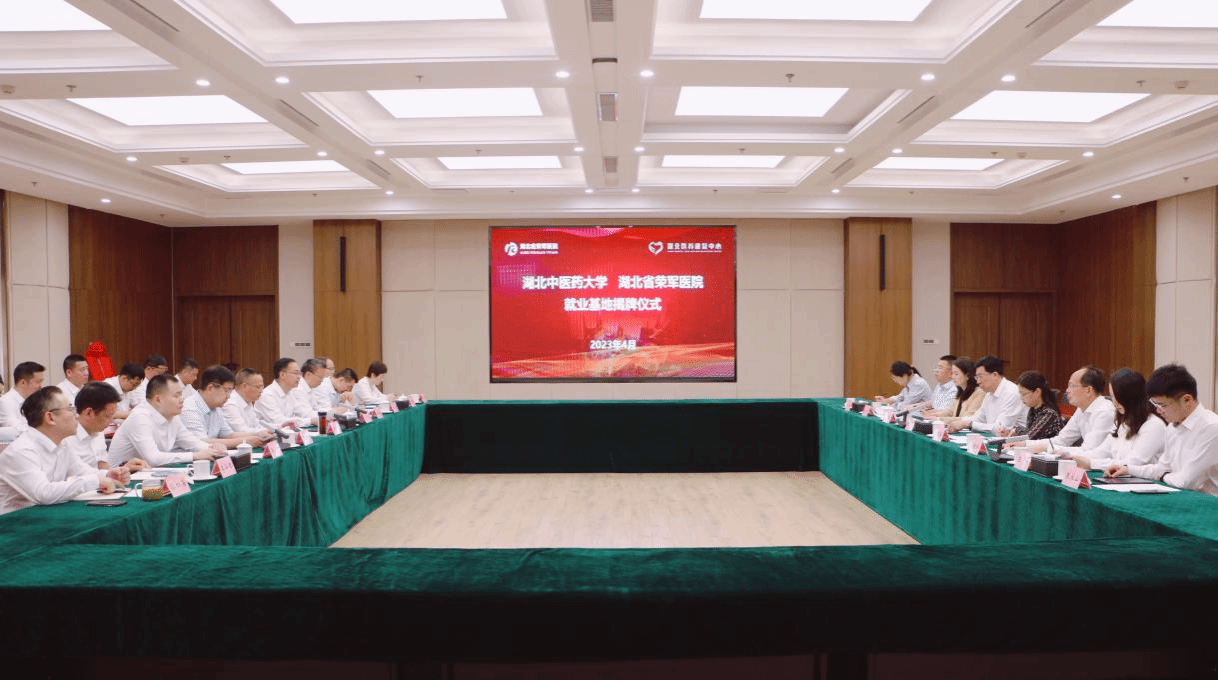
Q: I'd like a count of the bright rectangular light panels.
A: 12